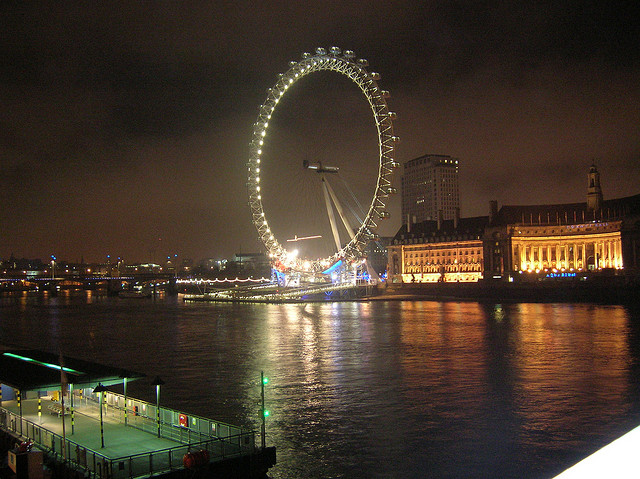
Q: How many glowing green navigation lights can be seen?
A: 2